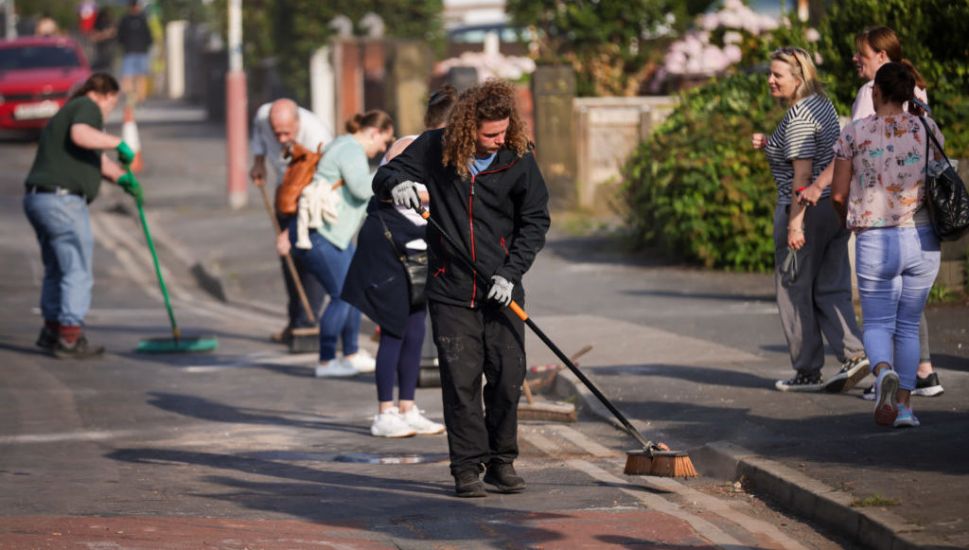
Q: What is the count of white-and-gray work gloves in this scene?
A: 2